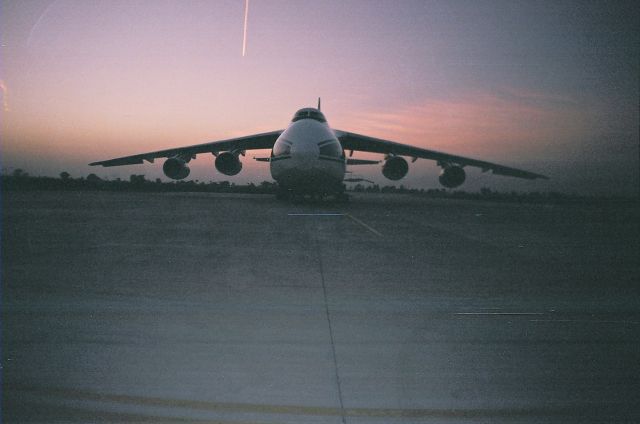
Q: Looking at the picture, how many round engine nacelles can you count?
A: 4